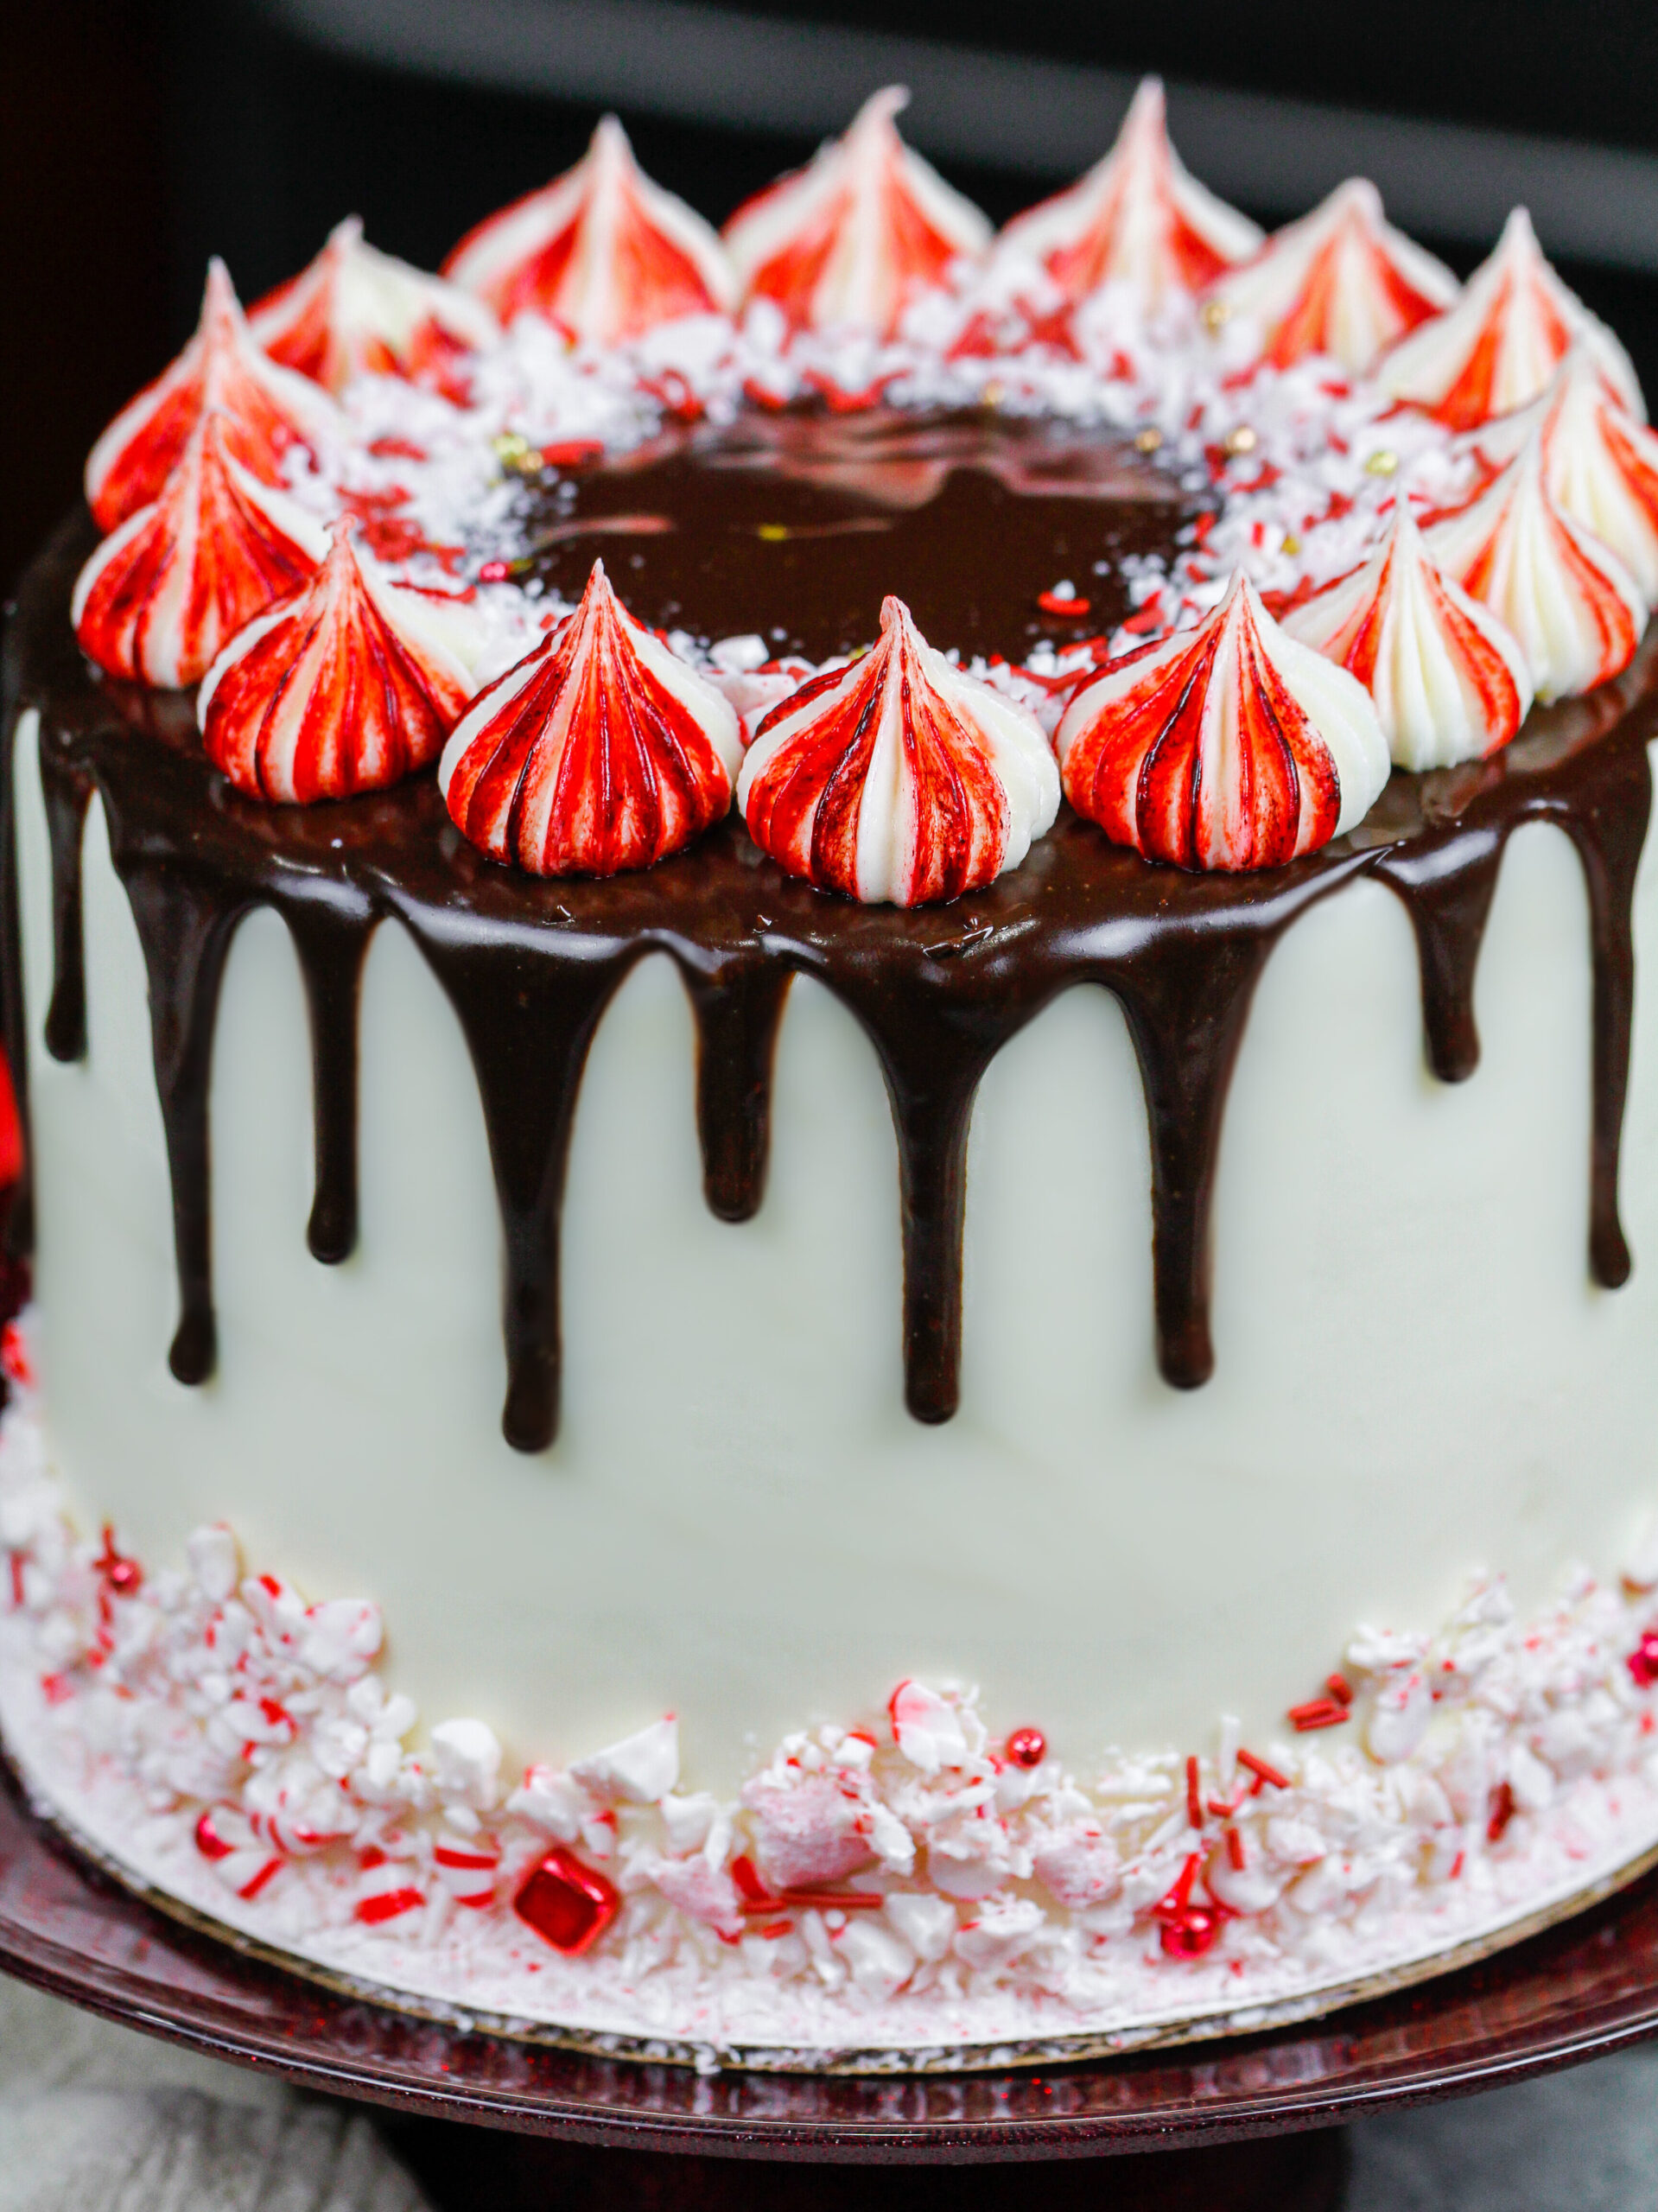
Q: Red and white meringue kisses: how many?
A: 15